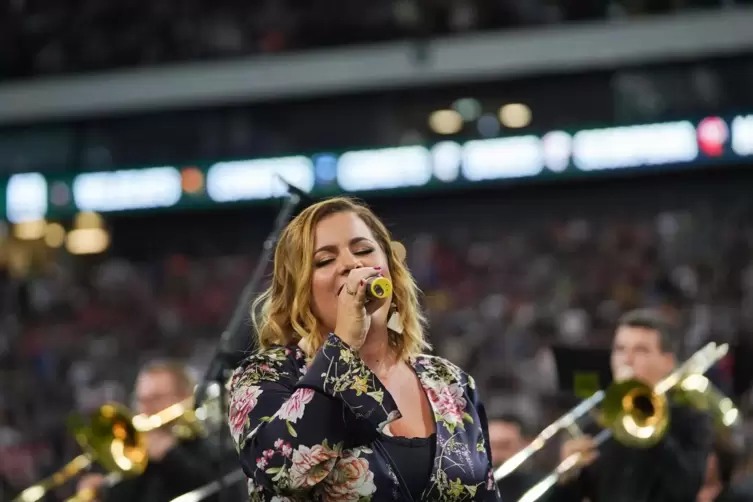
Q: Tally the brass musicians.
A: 2